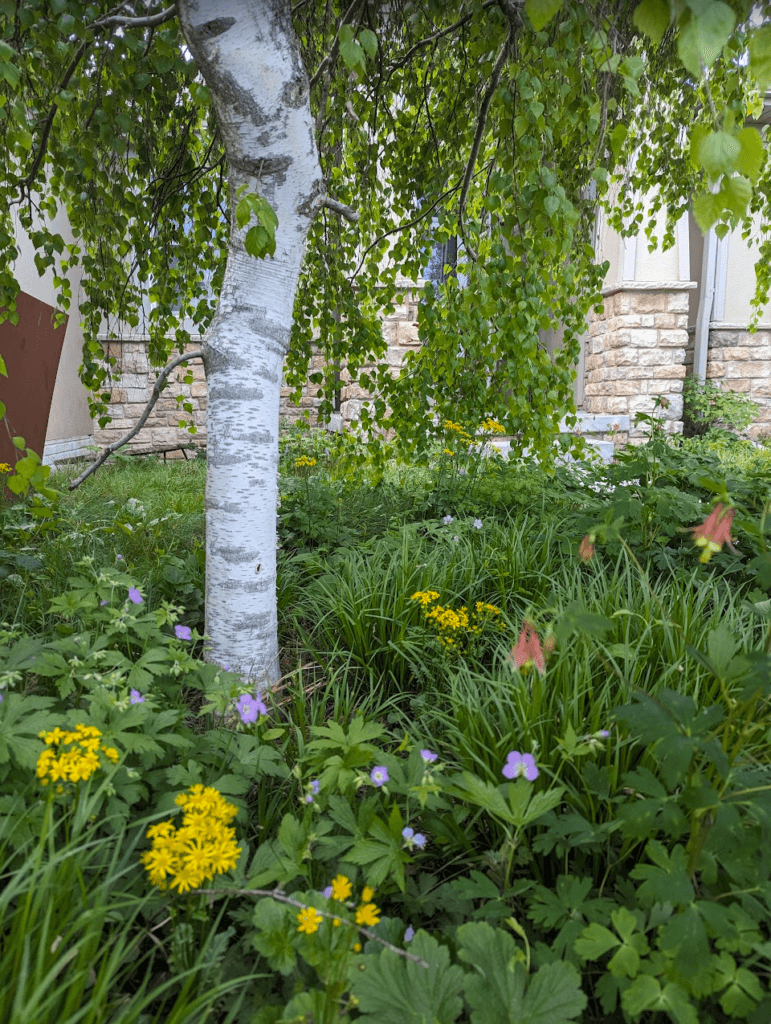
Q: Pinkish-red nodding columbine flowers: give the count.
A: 3